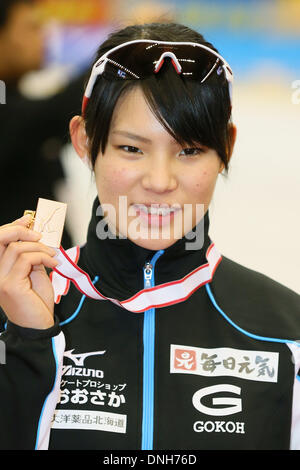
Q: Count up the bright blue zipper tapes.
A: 1